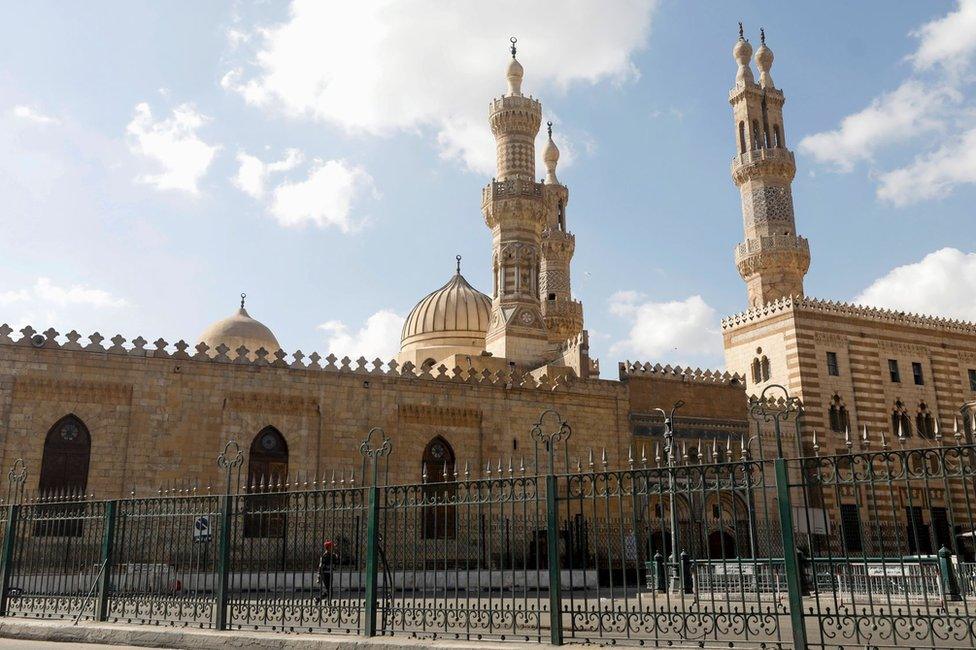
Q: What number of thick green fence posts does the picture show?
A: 6